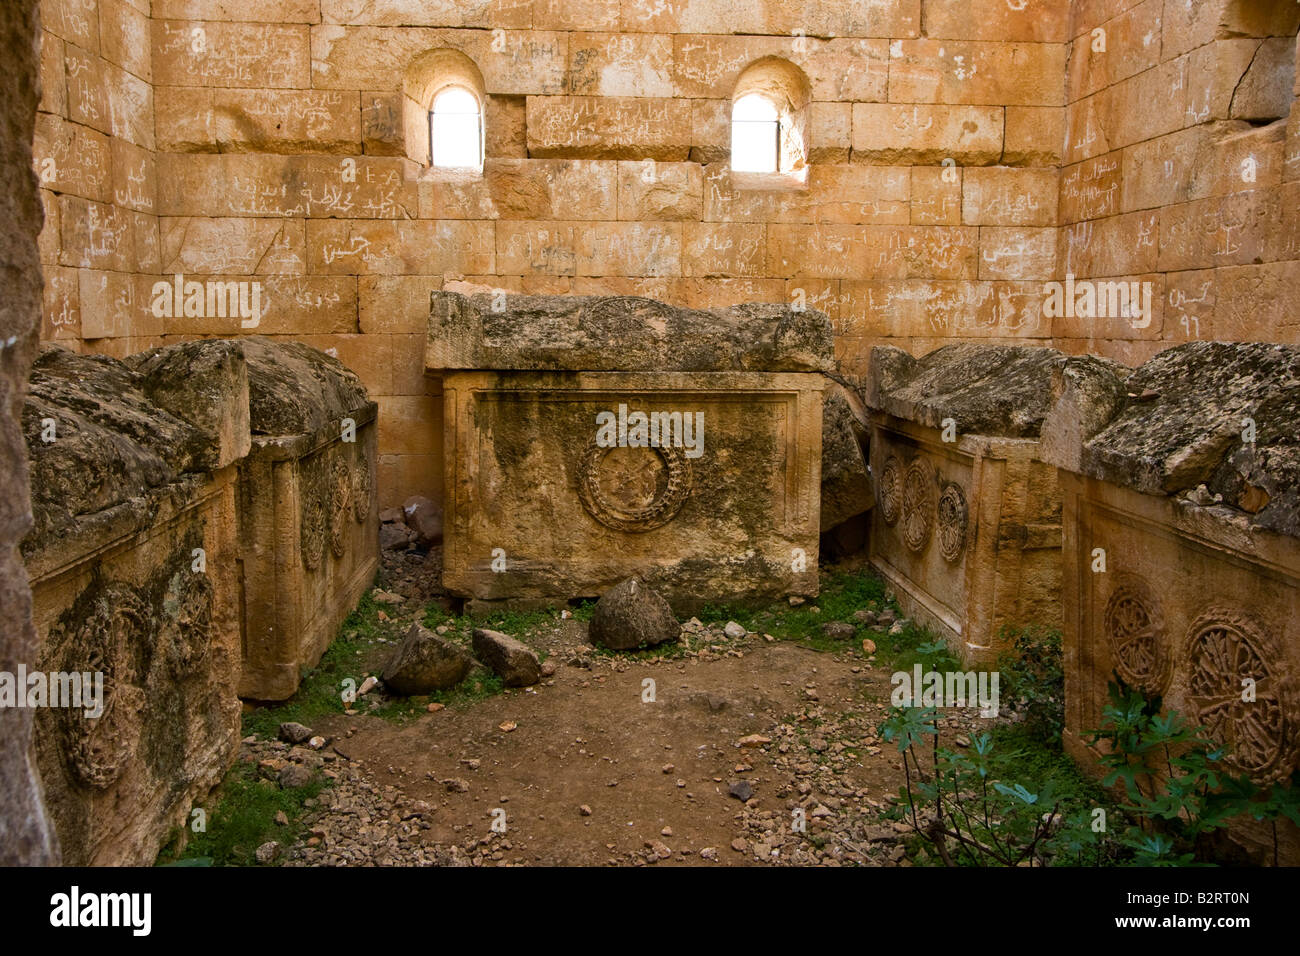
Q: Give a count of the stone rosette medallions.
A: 11